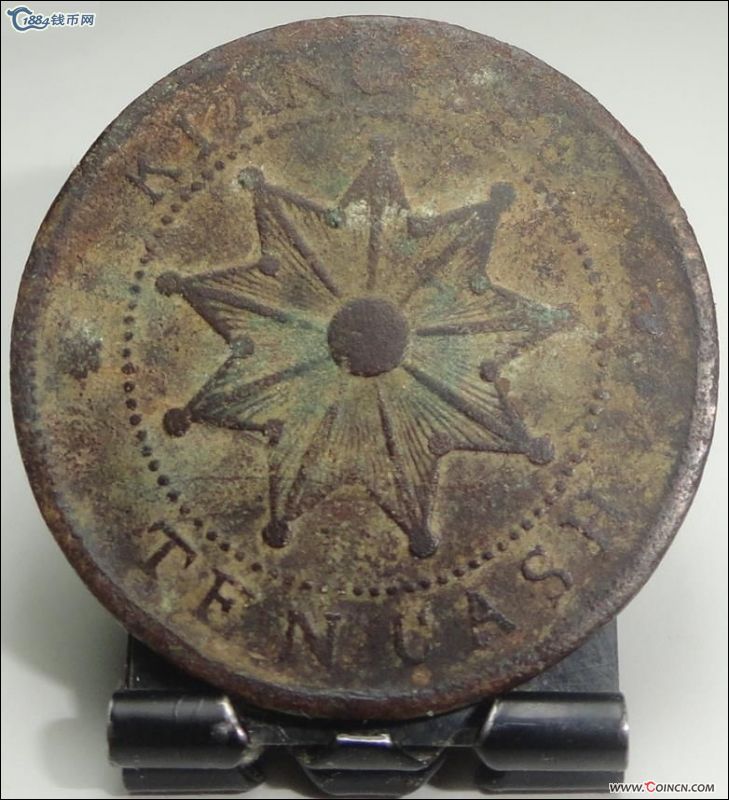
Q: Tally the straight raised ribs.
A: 9